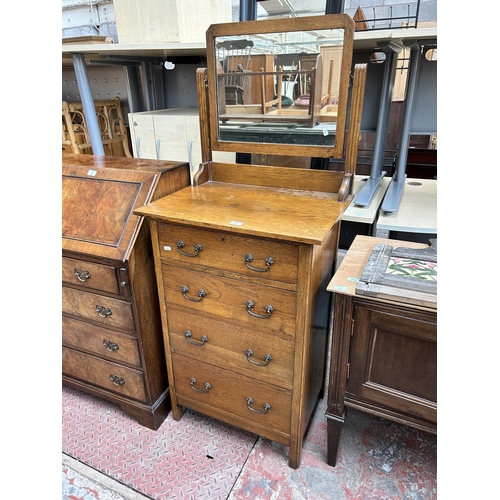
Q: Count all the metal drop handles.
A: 12